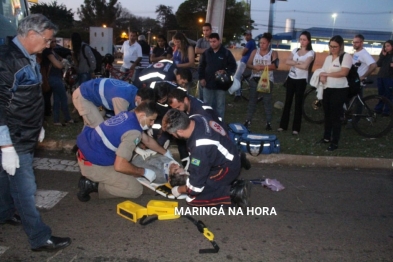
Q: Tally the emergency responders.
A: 6